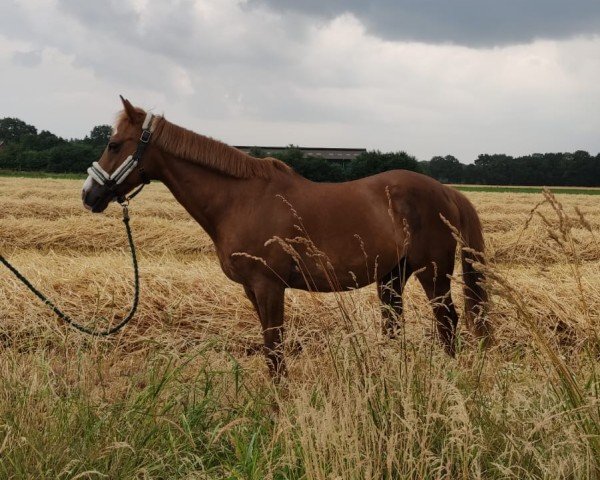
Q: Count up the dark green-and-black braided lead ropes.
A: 1